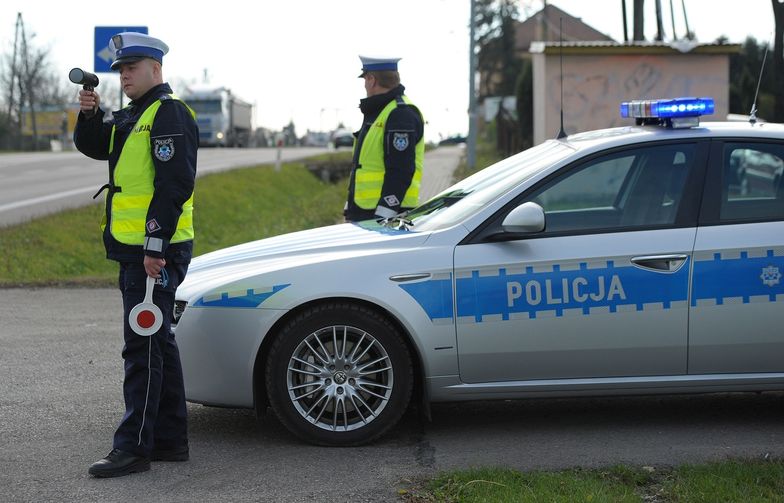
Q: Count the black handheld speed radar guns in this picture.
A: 1